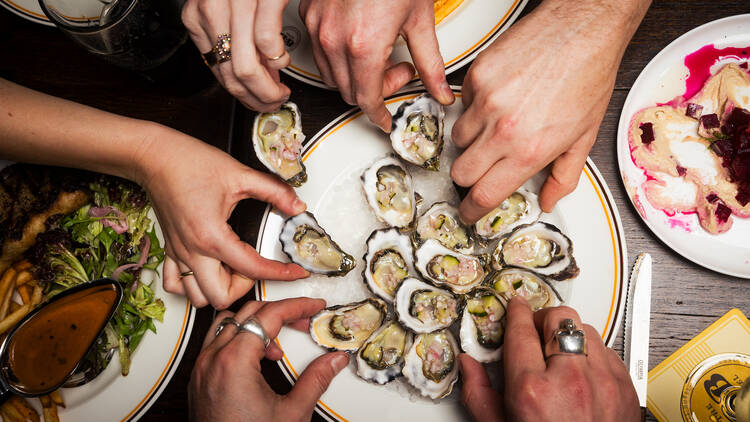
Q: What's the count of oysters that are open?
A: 15